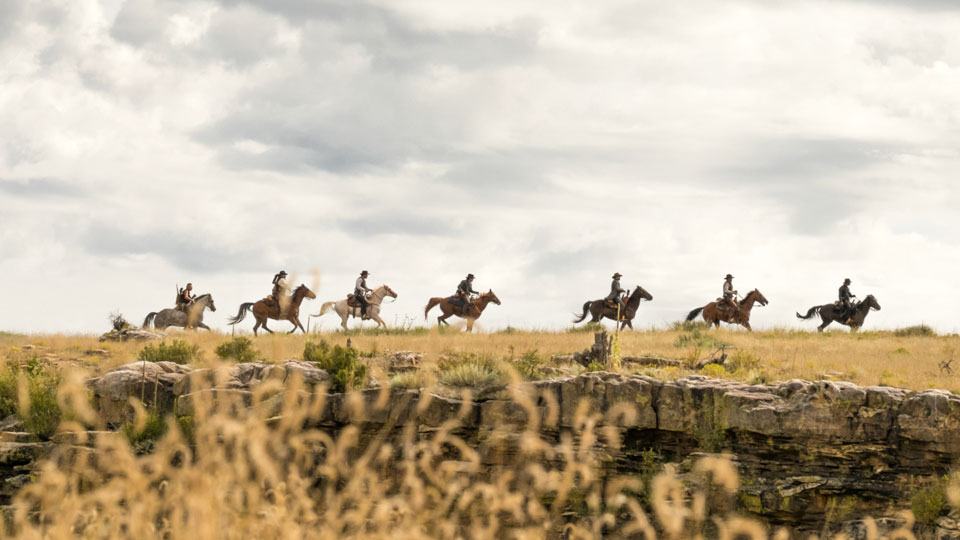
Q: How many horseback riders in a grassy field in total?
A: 7